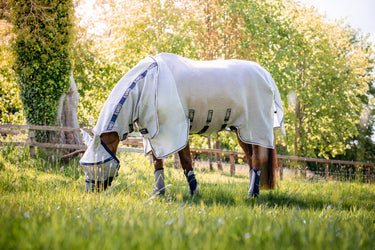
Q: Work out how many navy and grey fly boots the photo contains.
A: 4